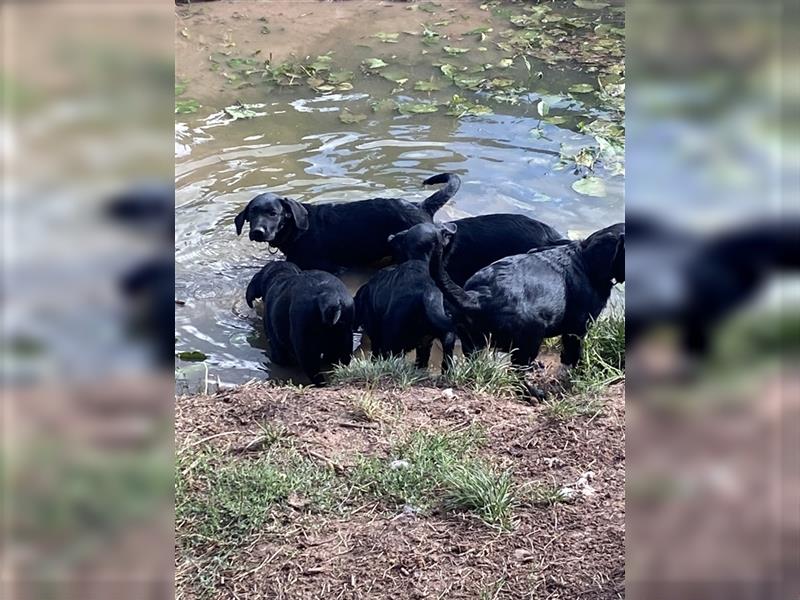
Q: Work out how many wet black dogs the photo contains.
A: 5